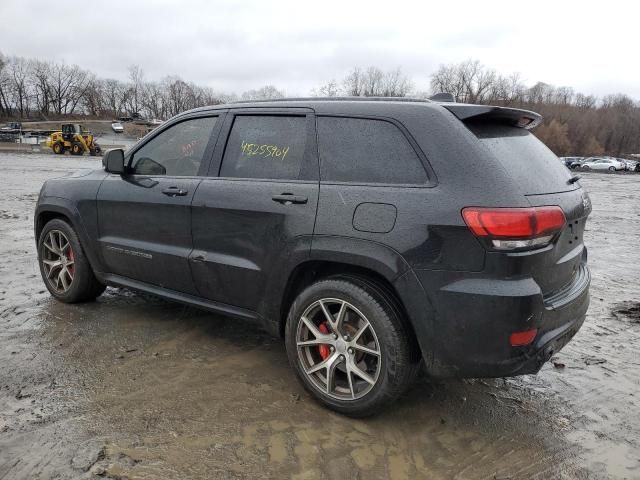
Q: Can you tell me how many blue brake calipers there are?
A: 0